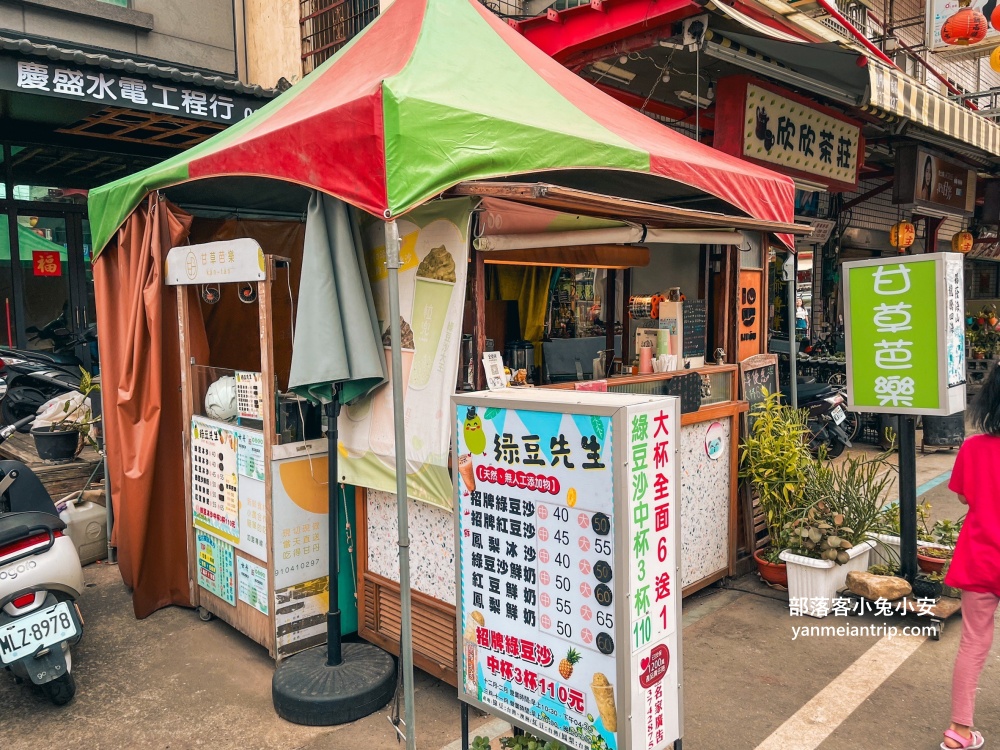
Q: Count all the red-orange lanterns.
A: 2